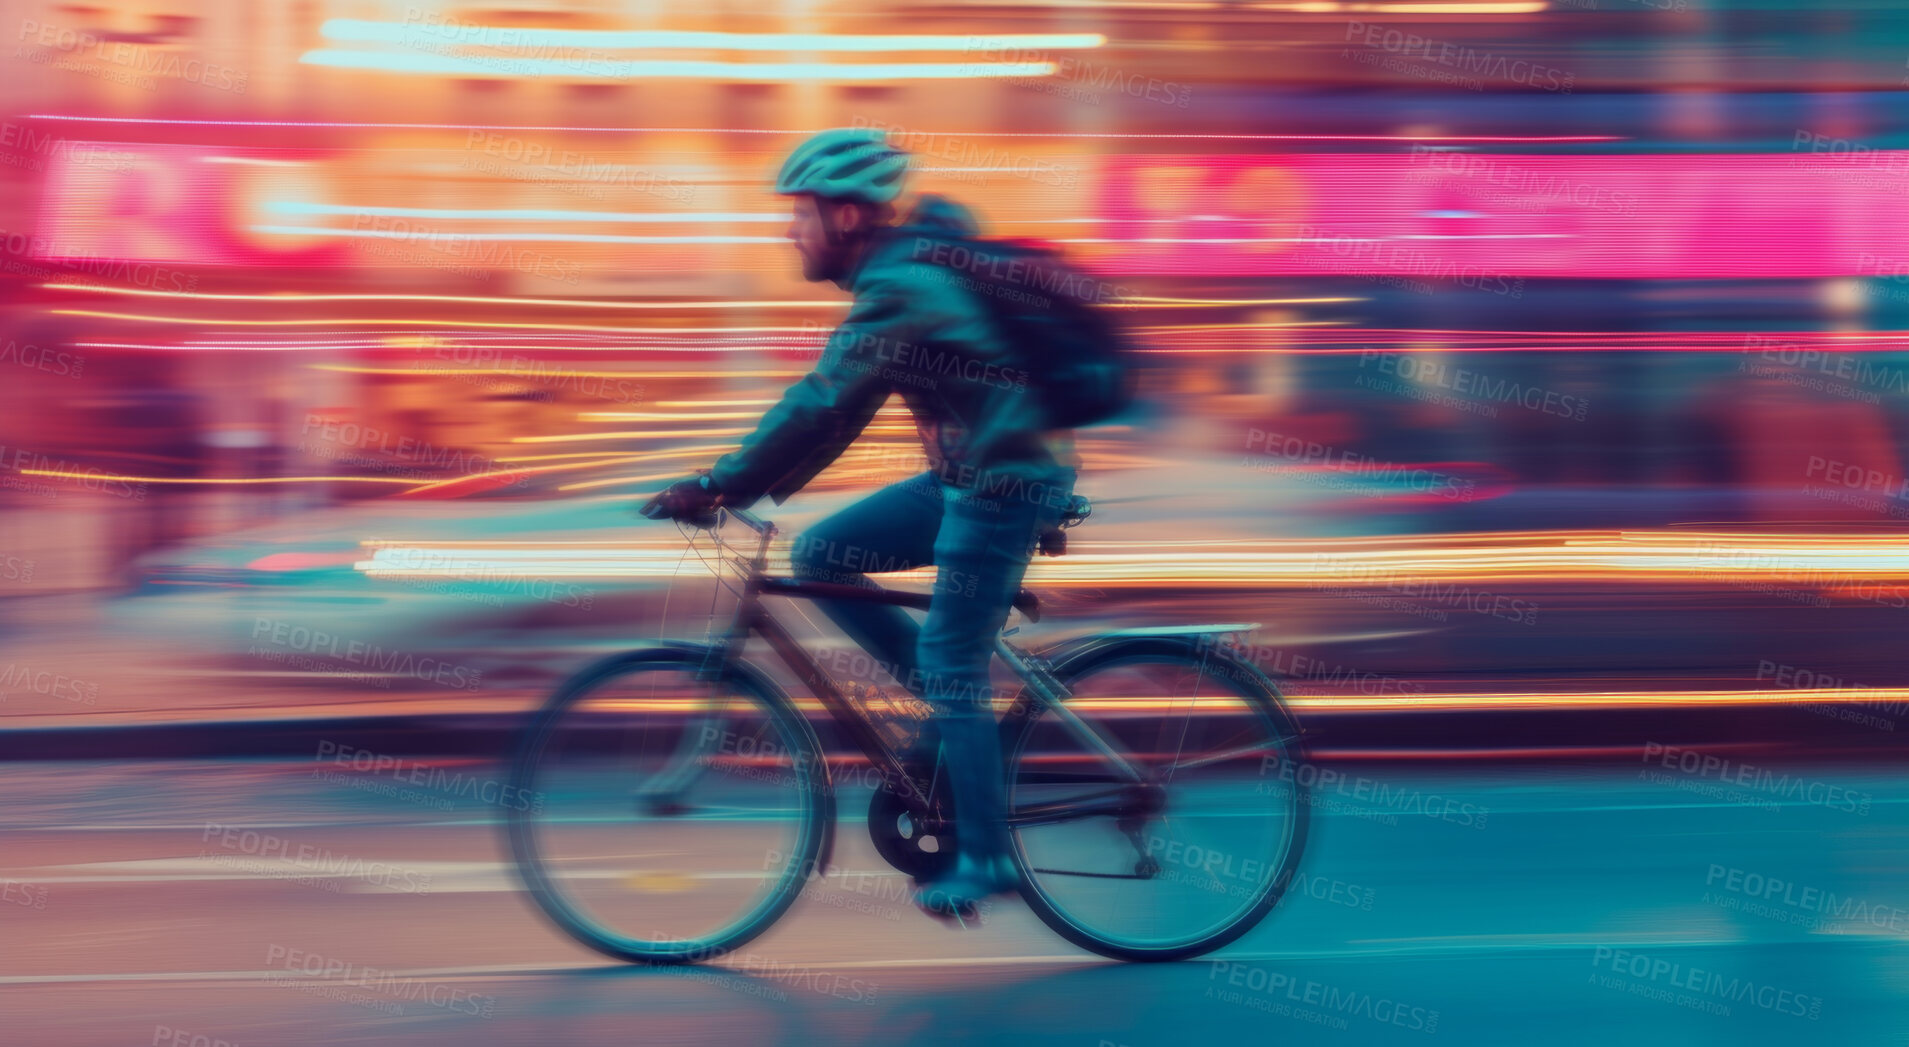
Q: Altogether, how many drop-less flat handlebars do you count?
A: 1